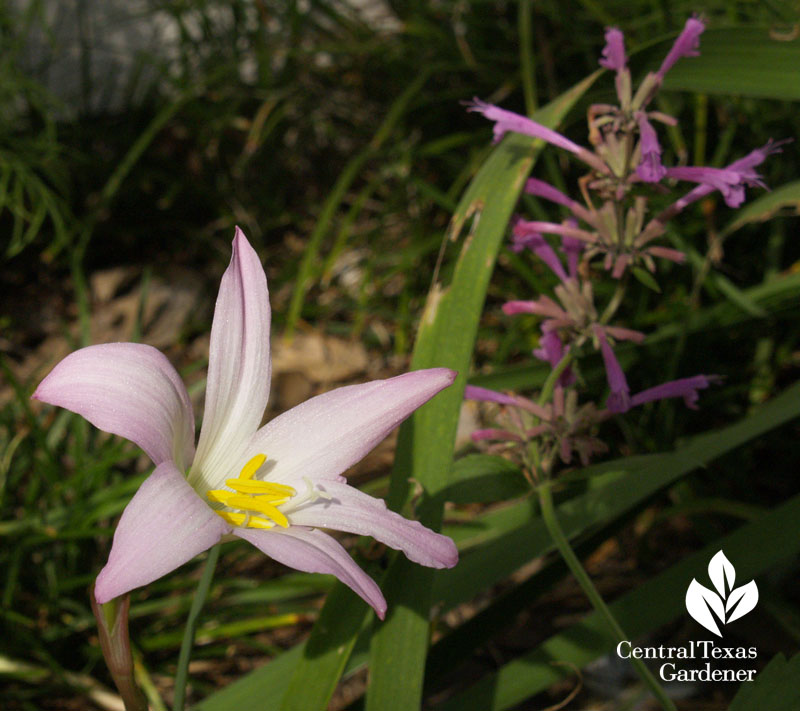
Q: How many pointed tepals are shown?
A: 6